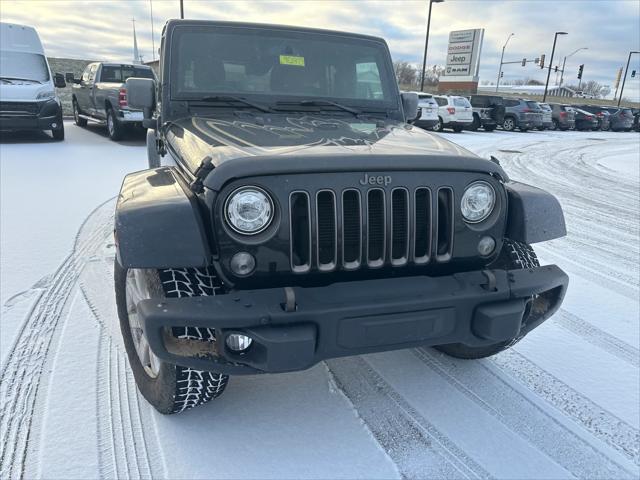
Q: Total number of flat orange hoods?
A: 0